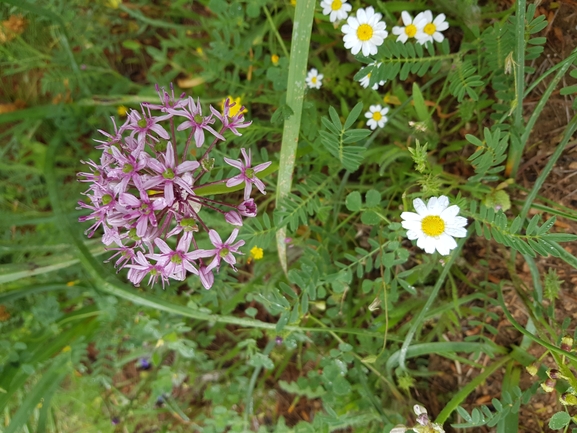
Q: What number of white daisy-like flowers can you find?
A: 8